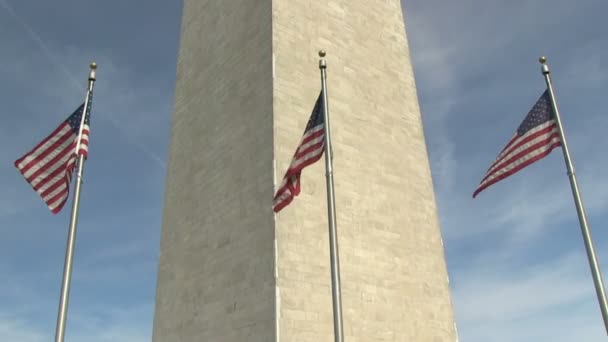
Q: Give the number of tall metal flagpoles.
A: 3